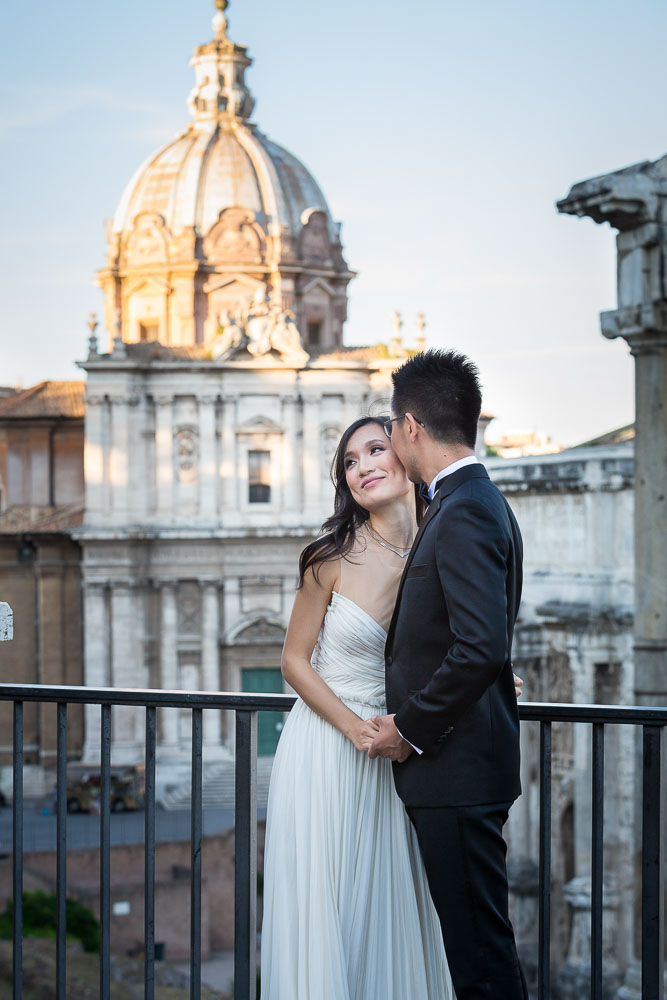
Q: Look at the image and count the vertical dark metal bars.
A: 9